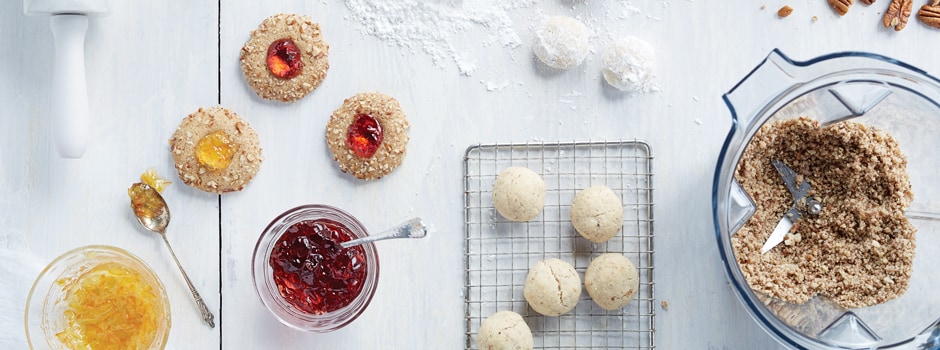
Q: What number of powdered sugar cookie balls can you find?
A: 2